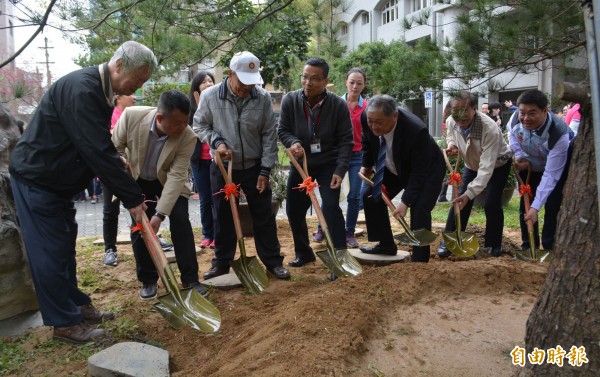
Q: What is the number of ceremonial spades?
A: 7